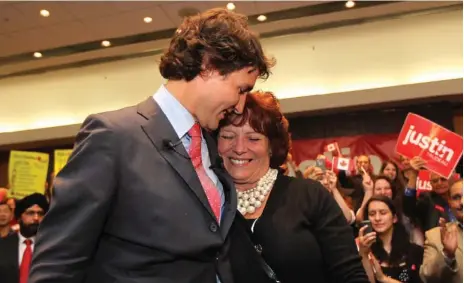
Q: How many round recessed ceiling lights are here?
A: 7